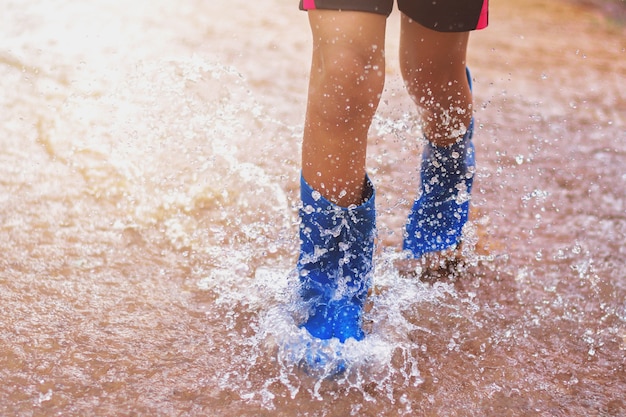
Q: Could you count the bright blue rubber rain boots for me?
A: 2